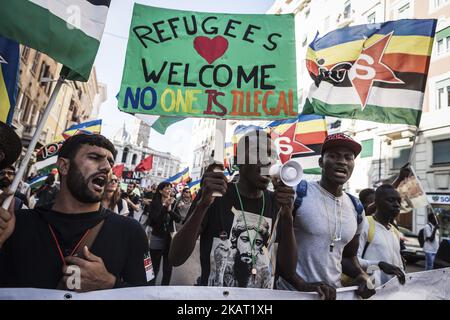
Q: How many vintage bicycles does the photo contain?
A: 0